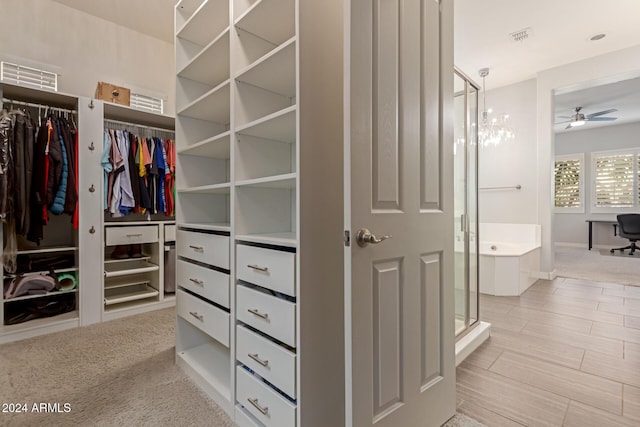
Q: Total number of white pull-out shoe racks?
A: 2